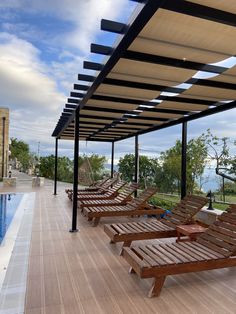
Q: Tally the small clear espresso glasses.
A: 0